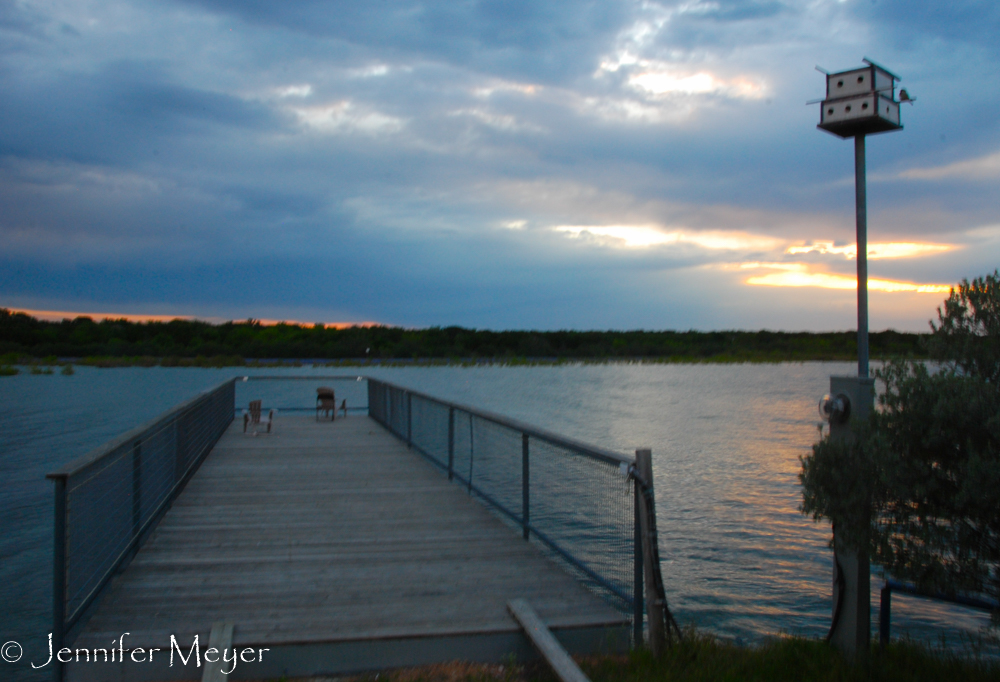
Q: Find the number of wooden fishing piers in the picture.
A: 1